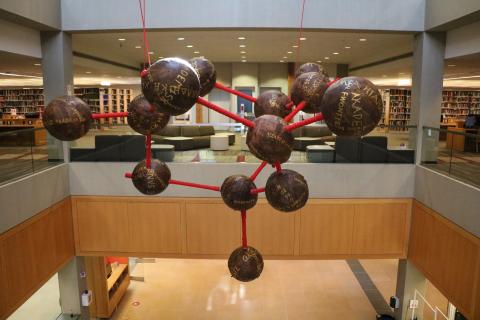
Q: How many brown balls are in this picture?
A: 13